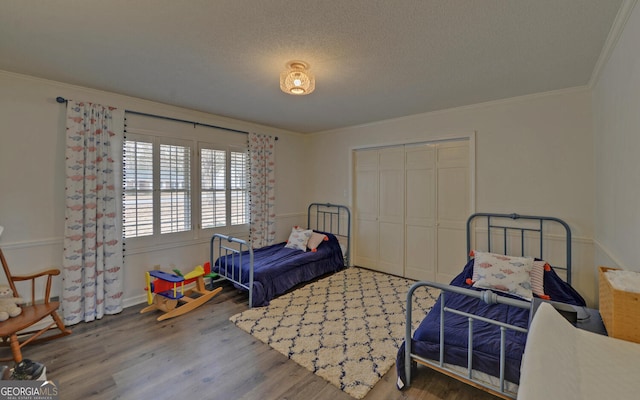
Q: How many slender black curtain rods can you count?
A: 1